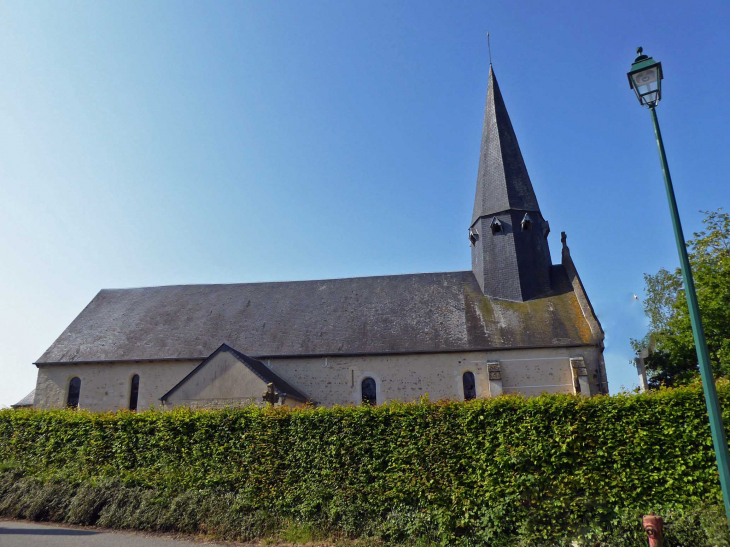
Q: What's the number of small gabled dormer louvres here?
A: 4